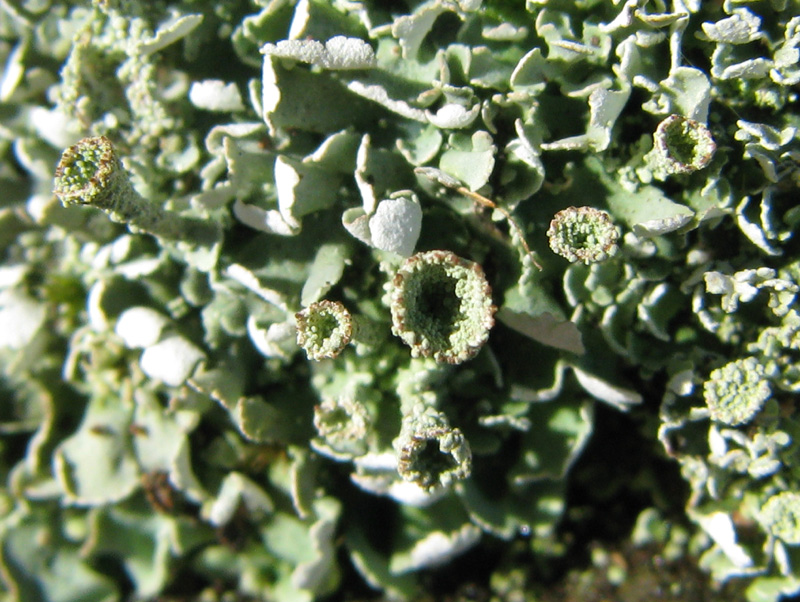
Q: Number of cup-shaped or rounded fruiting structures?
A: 9